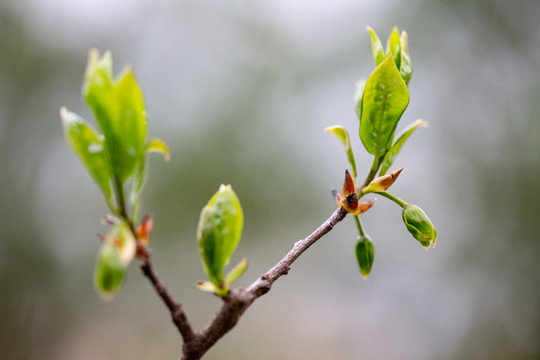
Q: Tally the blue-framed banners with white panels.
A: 0